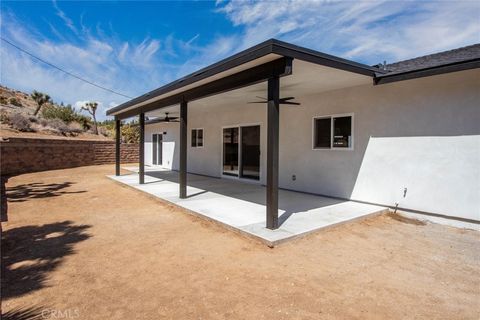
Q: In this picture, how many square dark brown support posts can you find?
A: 4